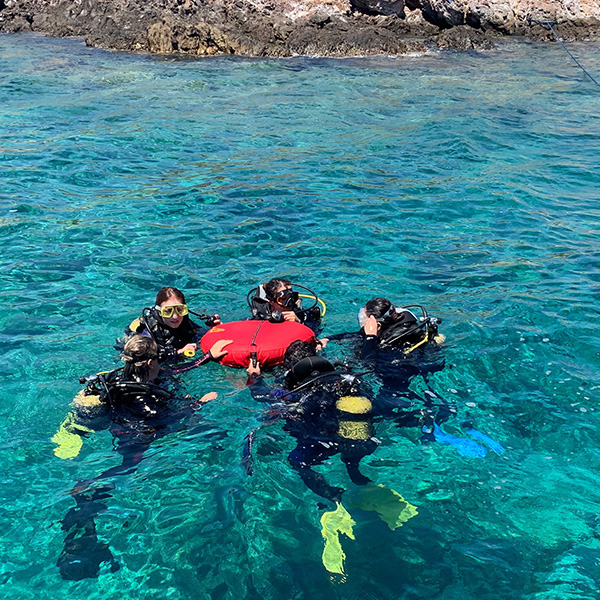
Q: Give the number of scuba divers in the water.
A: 5